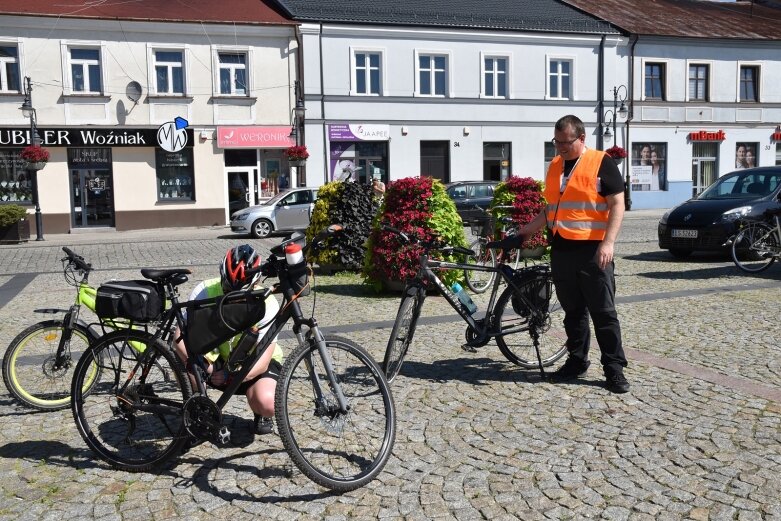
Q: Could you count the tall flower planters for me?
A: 3